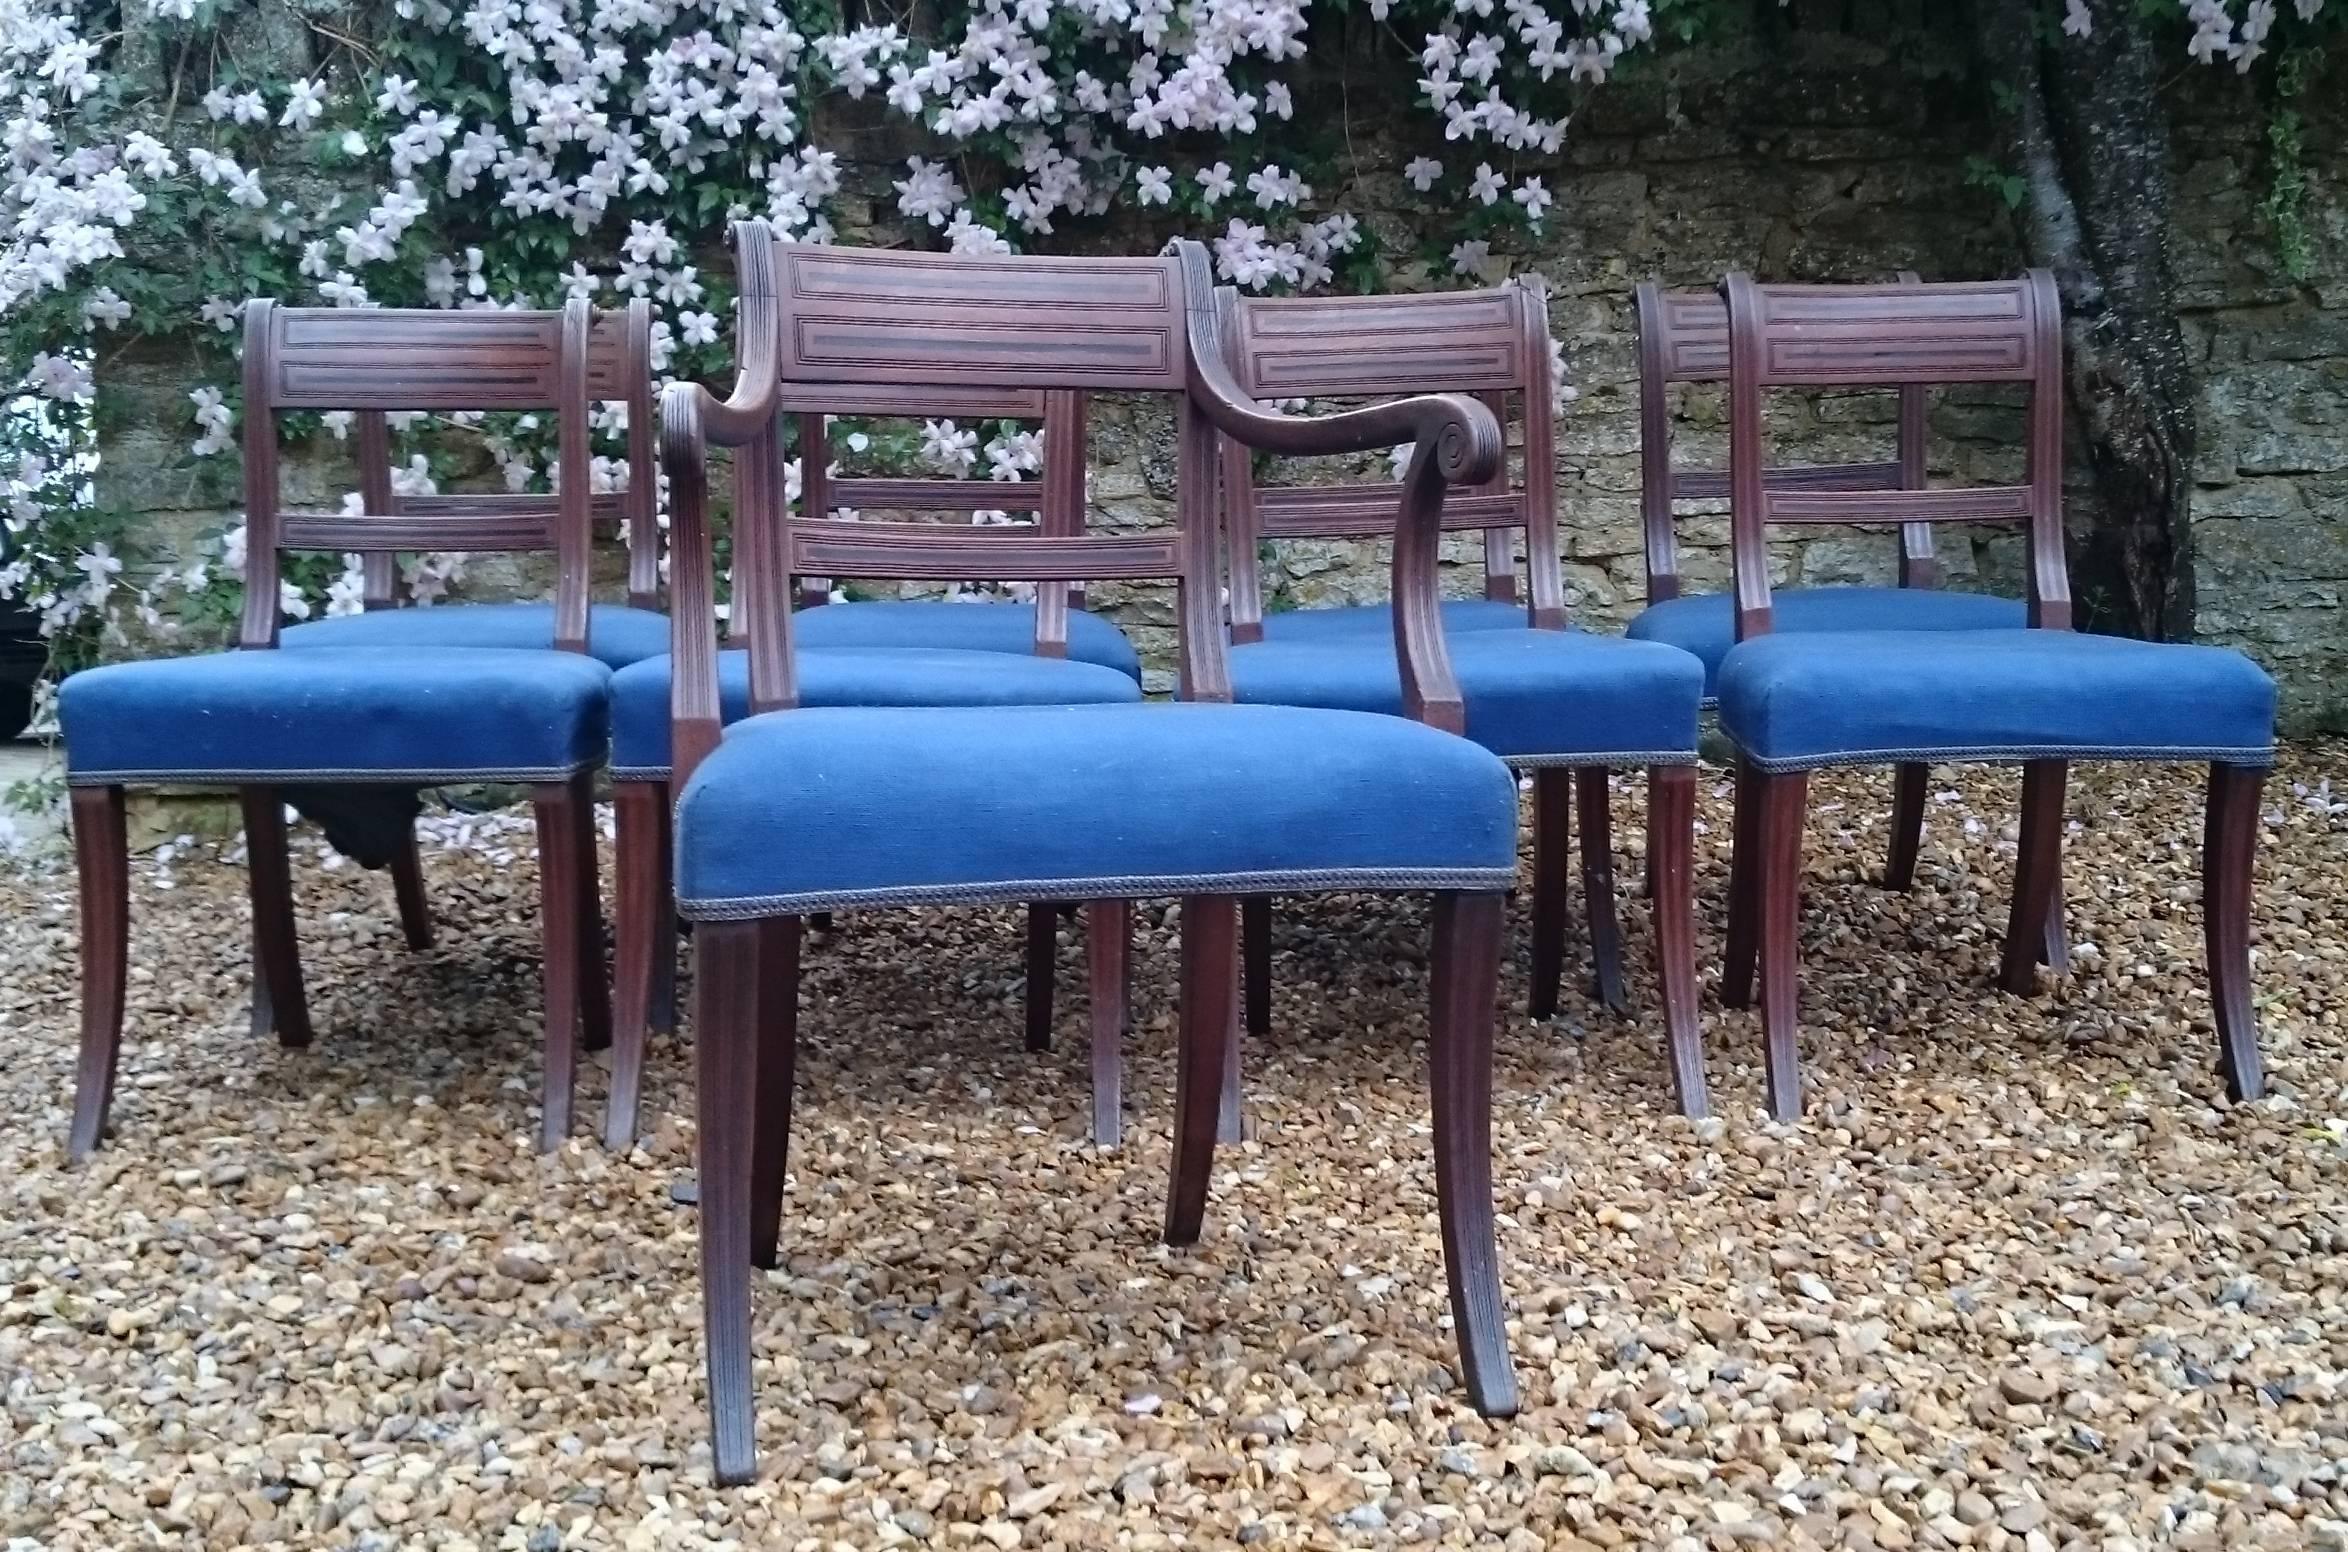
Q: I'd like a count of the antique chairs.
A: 9